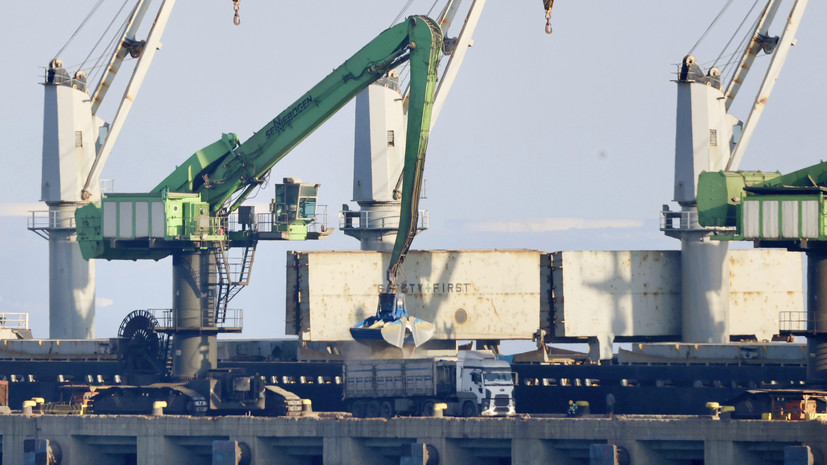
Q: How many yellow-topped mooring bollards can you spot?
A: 8